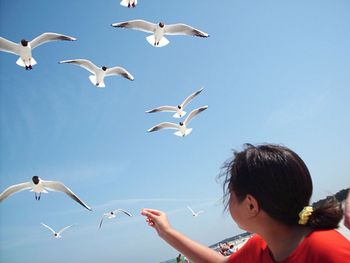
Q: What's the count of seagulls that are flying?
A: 10